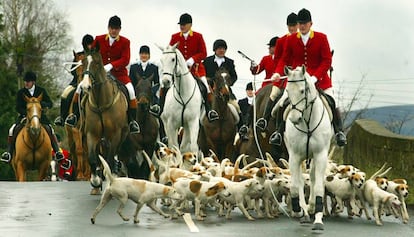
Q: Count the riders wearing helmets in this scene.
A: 10